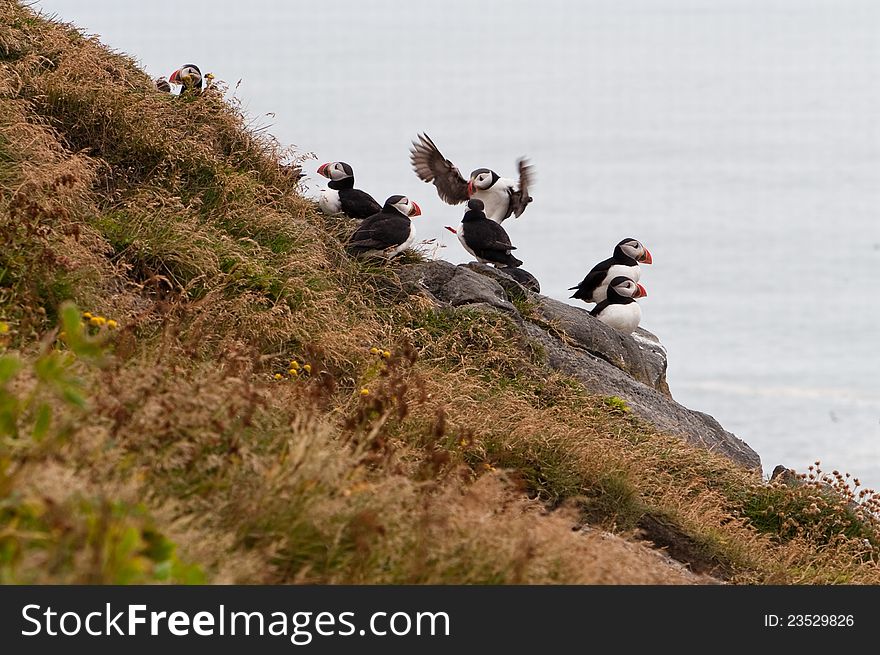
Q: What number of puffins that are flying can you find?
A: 1